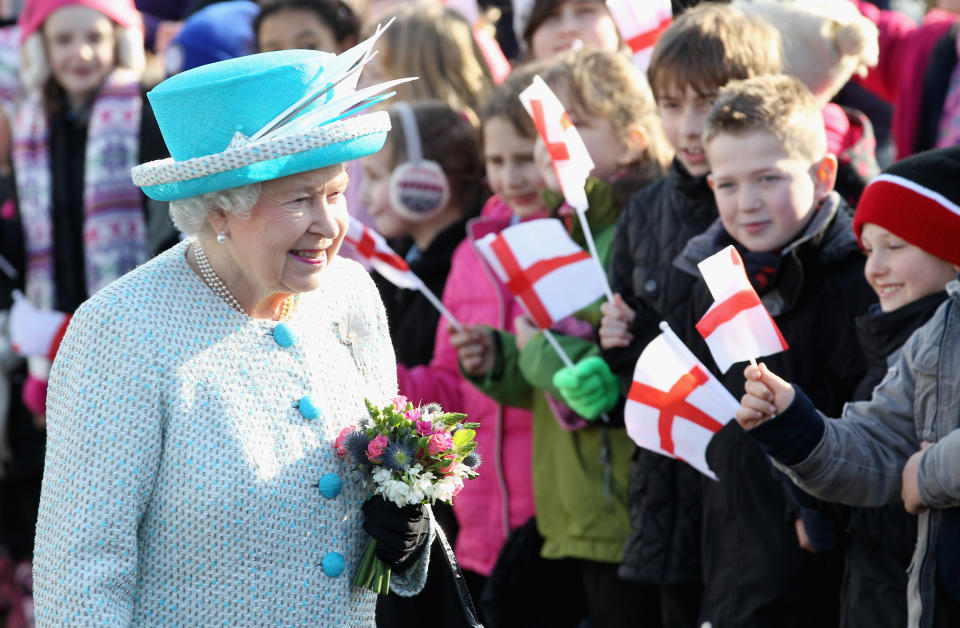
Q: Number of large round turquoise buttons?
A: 4